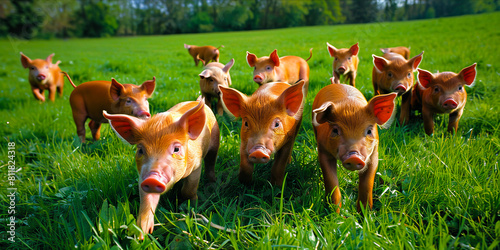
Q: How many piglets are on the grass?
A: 12